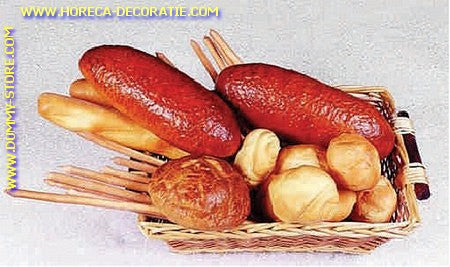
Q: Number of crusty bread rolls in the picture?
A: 5